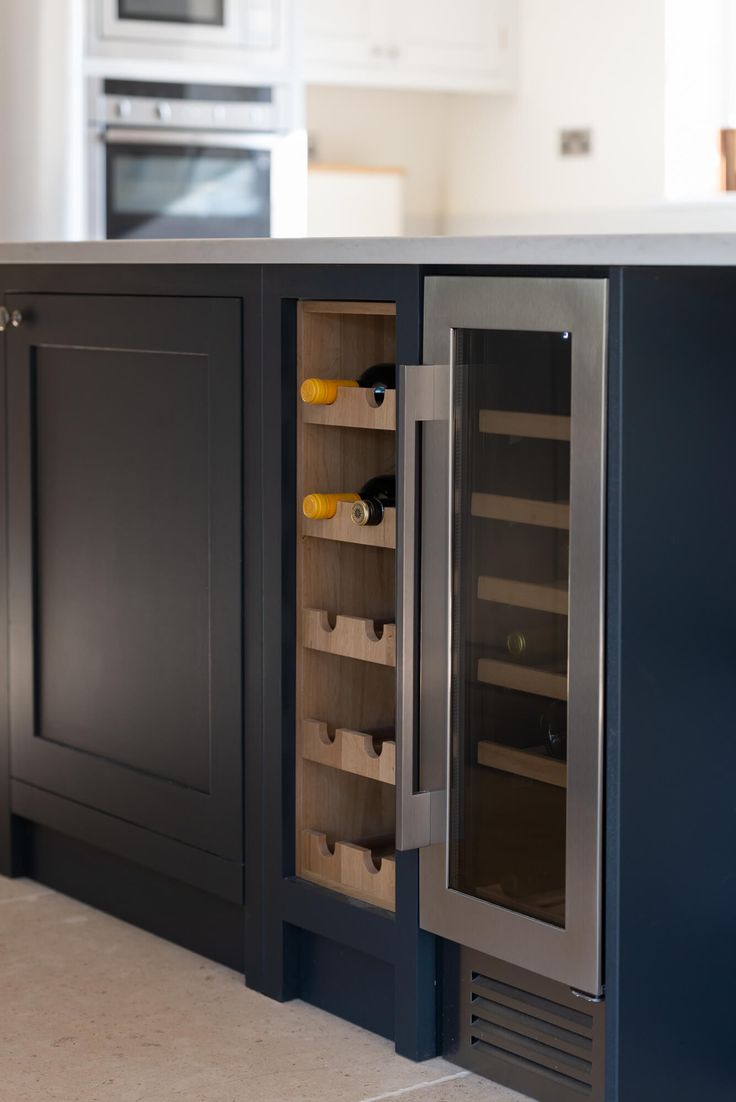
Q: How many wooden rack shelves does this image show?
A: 10